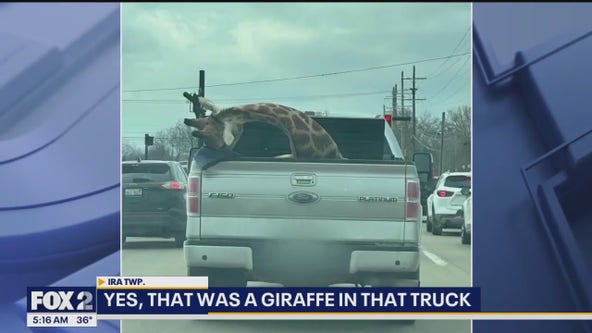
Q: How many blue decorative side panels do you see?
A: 2